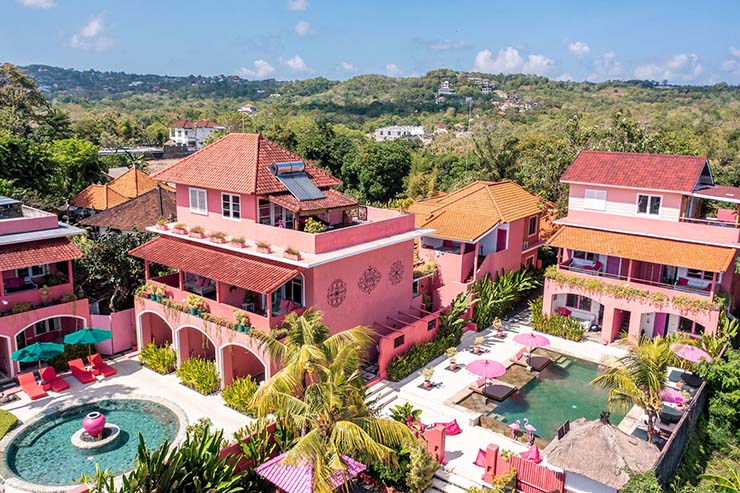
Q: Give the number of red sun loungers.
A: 4